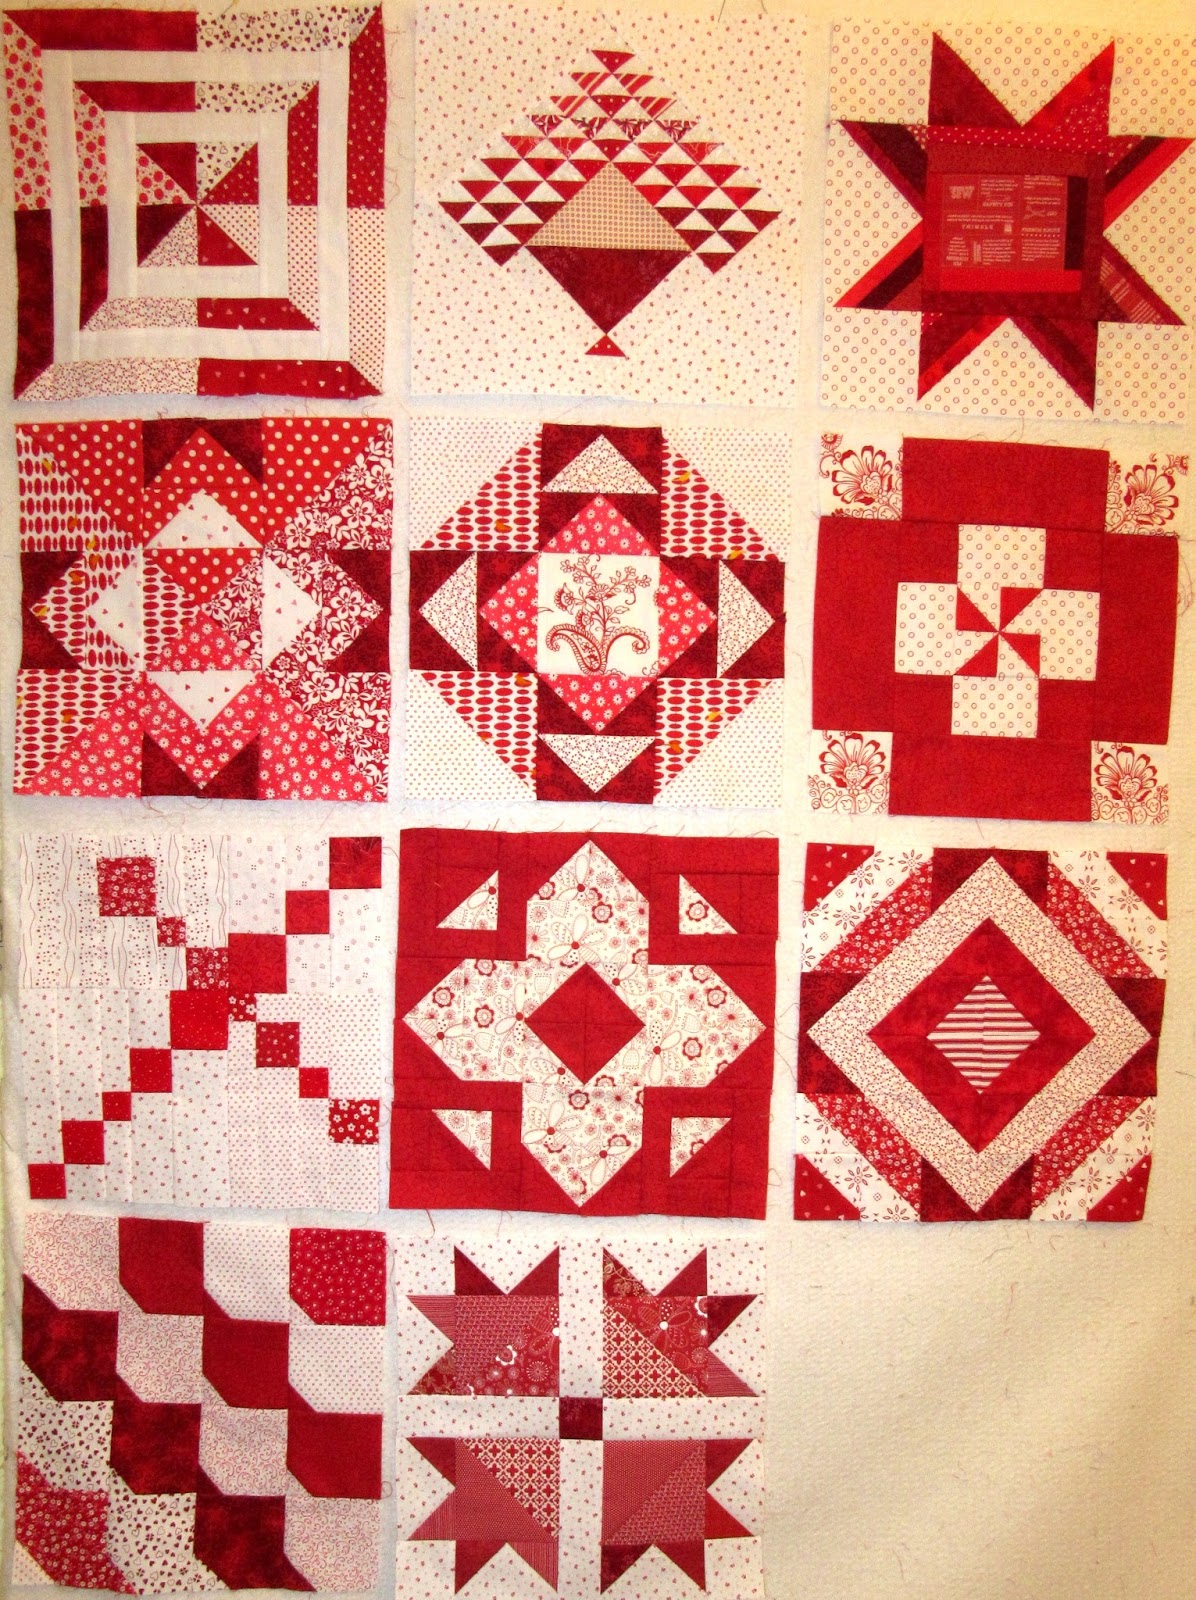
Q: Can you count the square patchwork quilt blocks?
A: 11